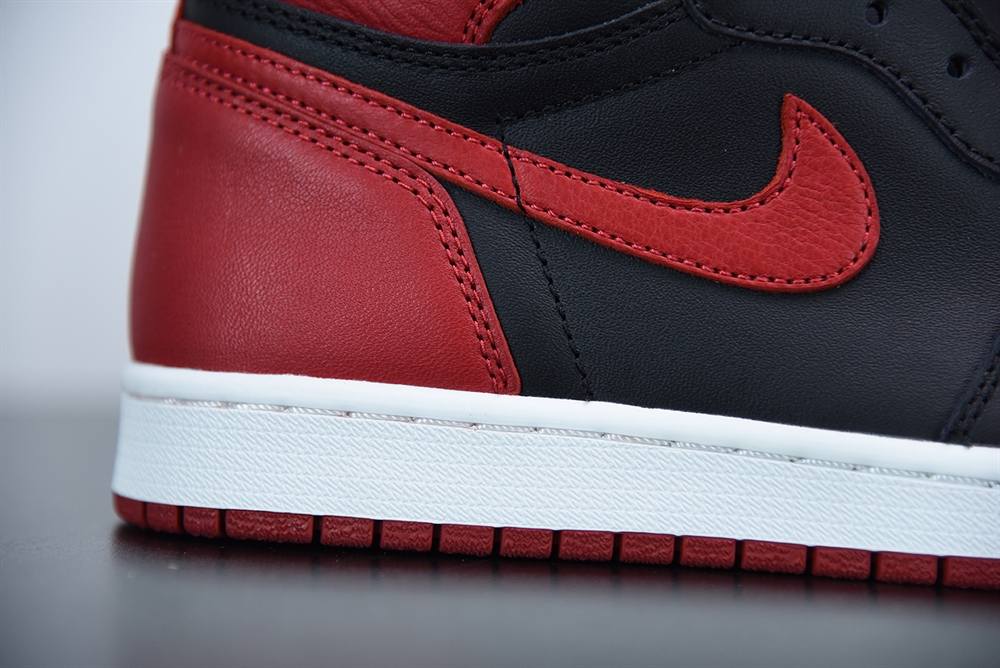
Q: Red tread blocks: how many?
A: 15